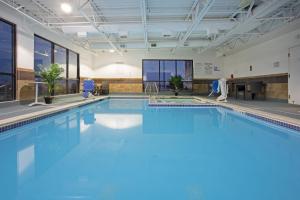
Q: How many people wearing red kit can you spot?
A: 0